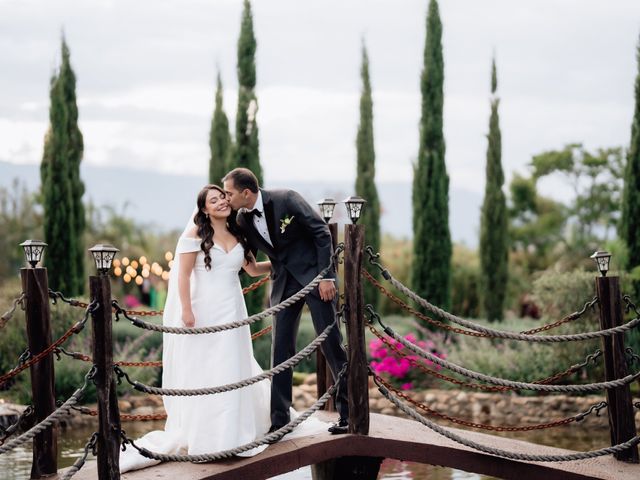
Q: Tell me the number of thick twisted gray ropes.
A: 8